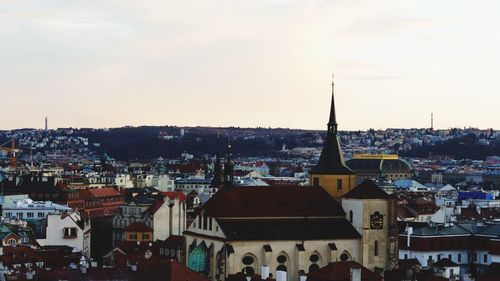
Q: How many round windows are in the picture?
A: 4